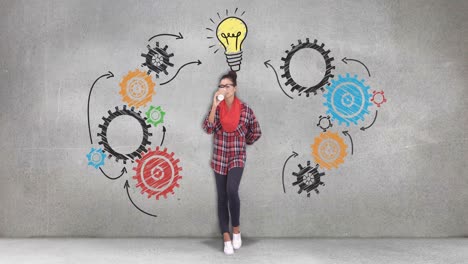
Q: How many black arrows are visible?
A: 11